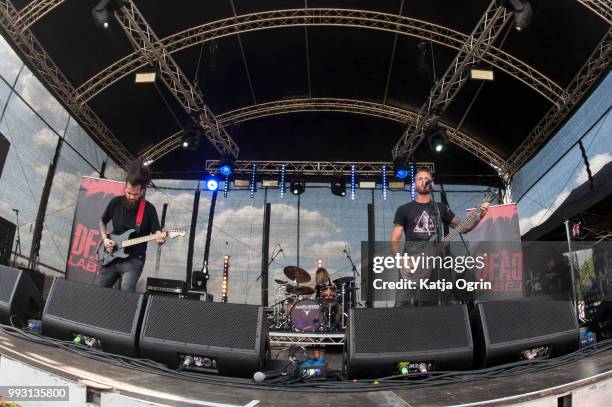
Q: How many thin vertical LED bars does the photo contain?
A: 6